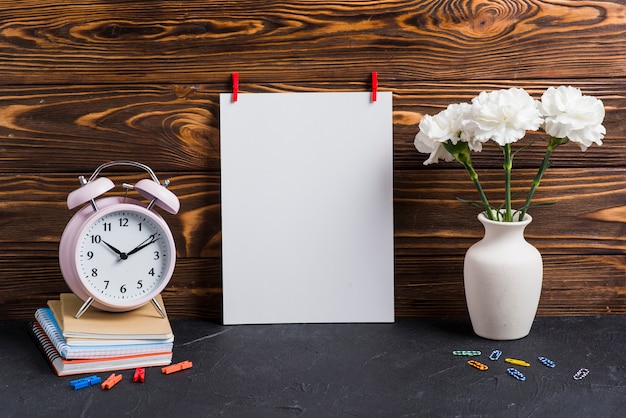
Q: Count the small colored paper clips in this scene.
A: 7